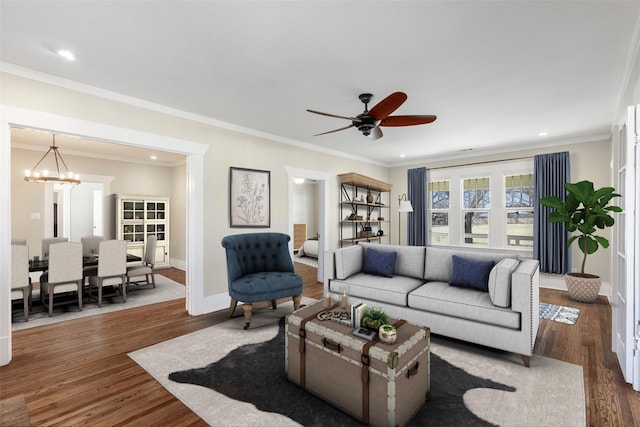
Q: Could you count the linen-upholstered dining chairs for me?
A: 7